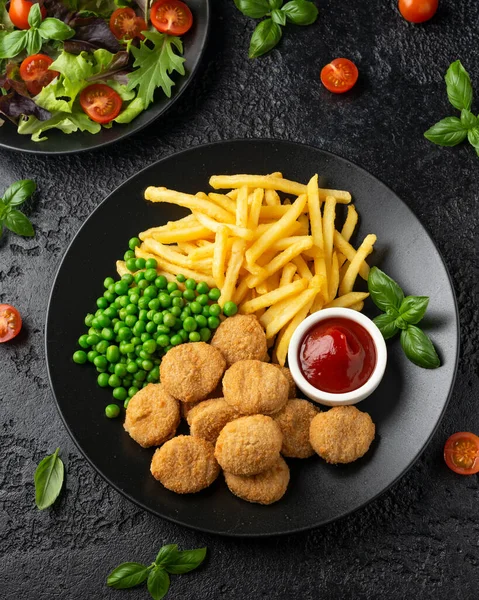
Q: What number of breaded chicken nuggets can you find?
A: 11